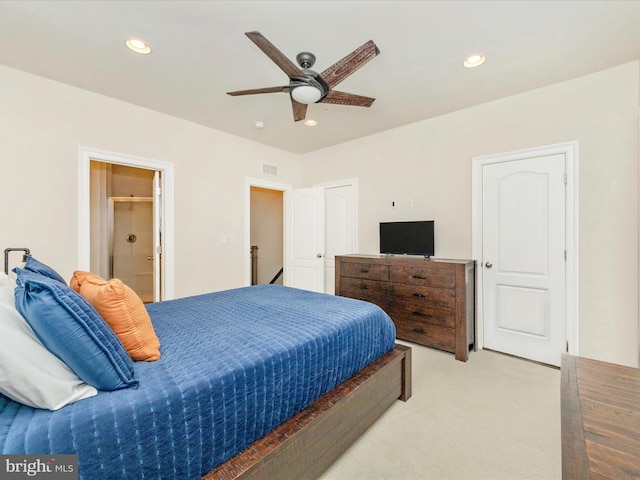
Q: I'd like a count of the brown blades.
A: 5